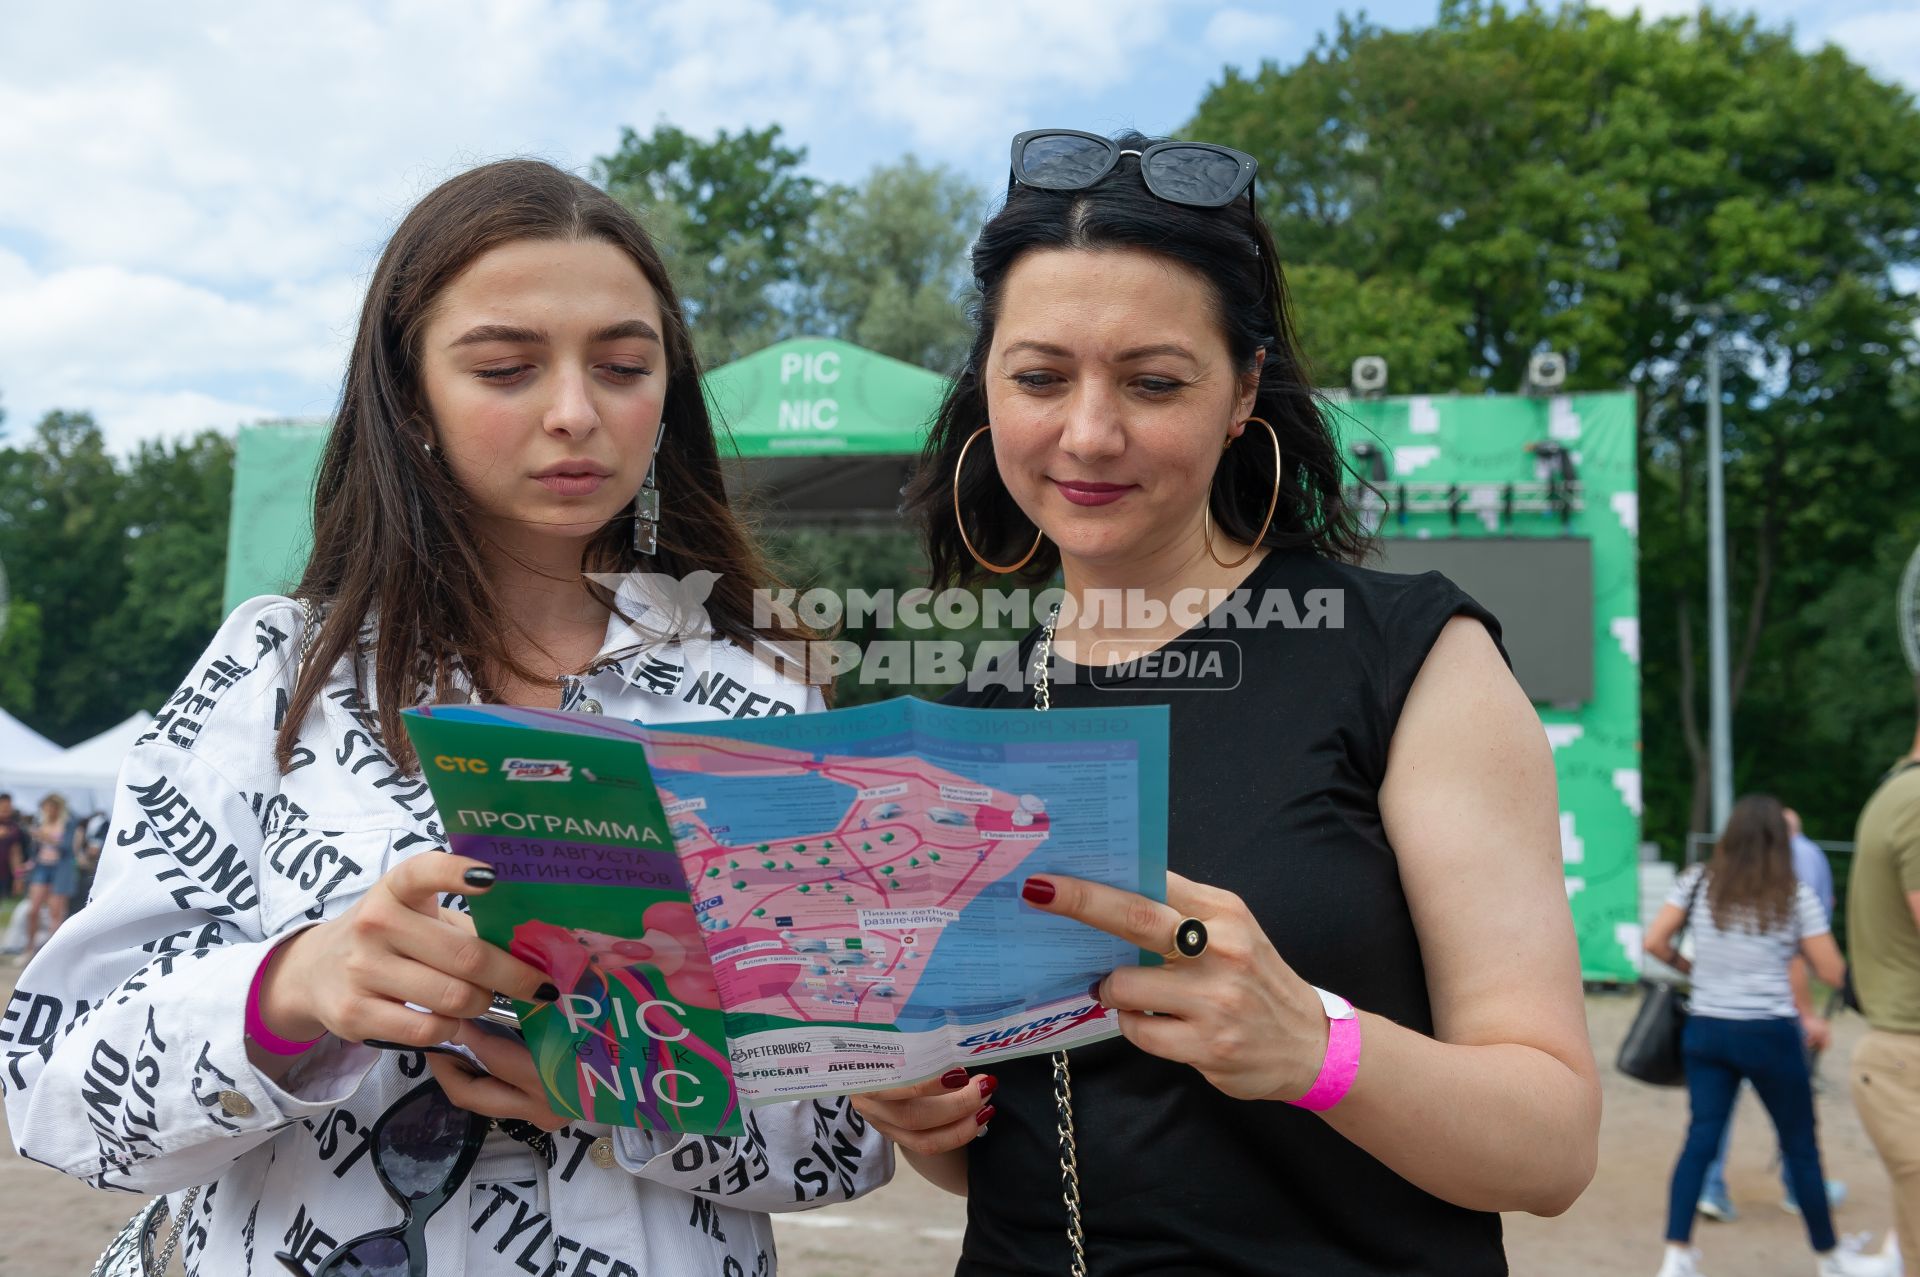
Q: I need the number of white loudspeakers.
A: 2